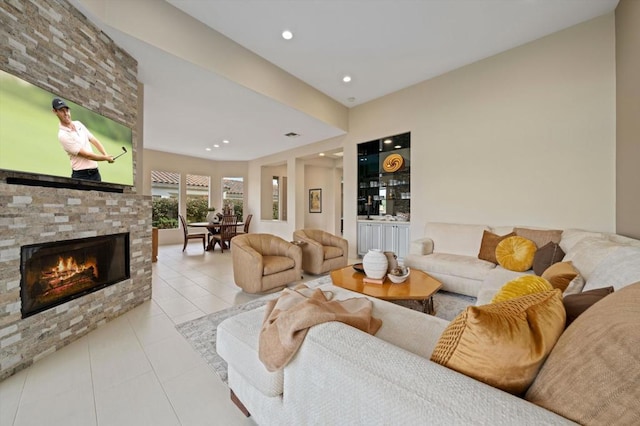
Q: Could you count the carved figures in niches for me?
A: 0